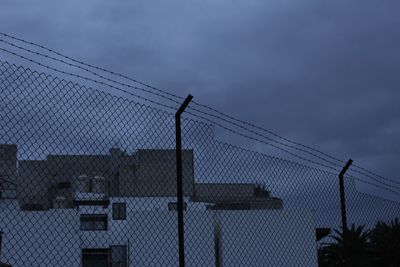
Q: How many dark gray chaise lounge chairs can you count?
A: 0